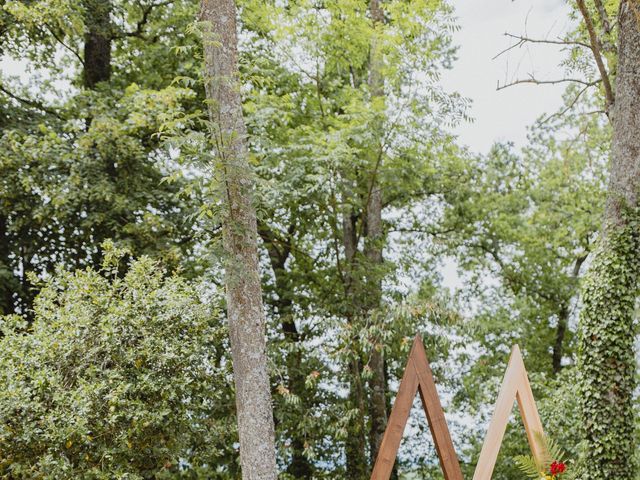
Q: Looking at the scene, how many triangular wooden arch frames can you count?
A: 2